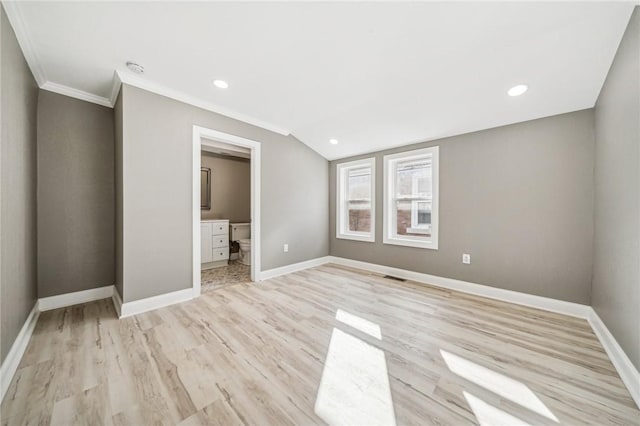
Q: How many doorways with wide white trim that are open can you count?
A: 1